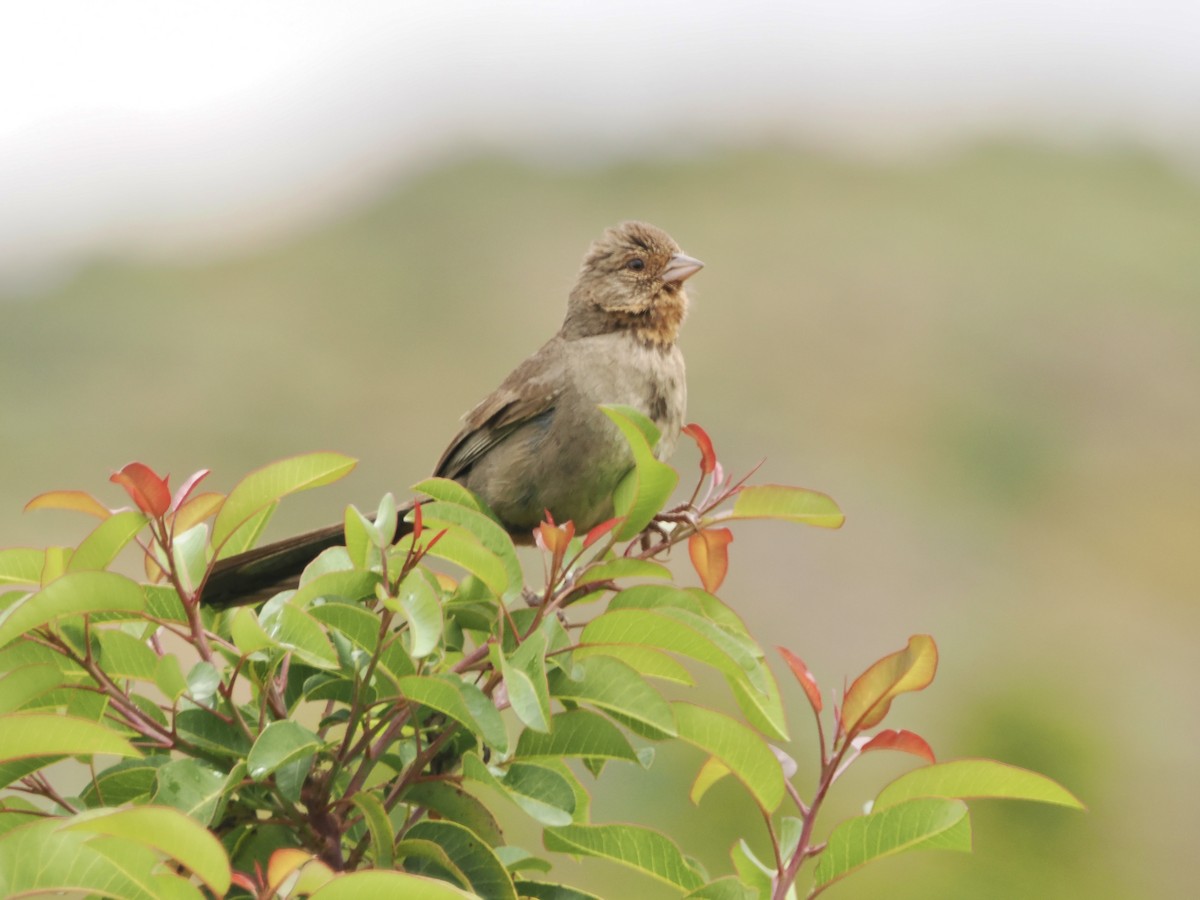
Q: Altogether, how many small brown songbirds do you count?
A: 1